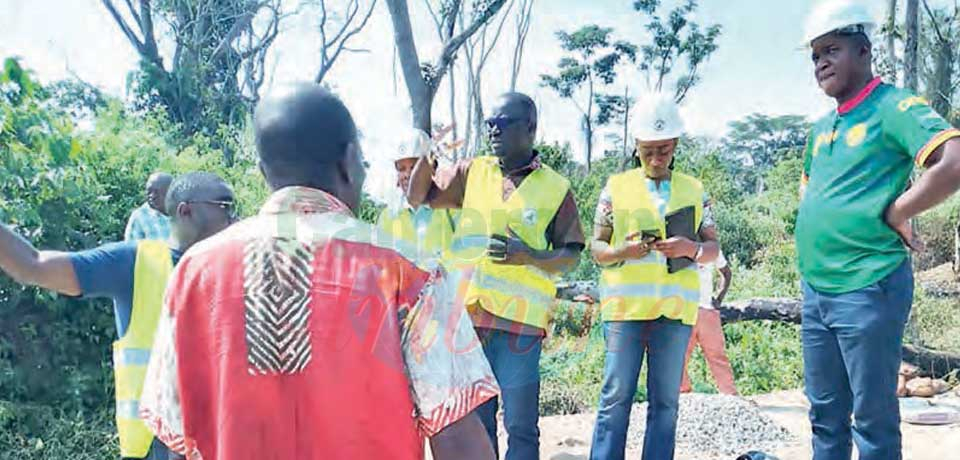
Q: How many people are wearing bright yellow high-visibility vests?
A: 4